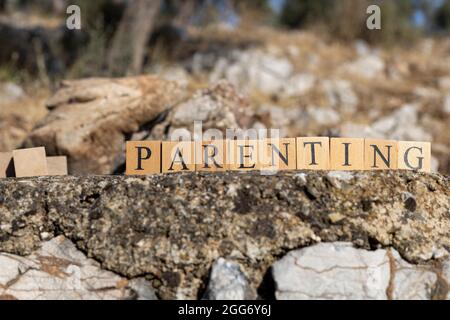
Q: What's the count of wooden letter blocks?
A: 9